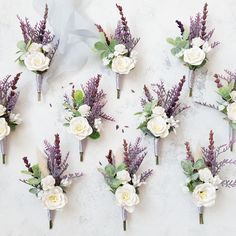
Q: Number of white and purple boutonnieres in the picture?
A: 10